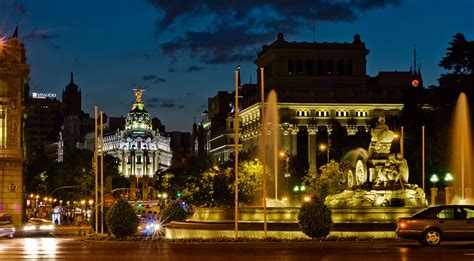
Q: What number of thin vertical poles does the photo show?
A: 6